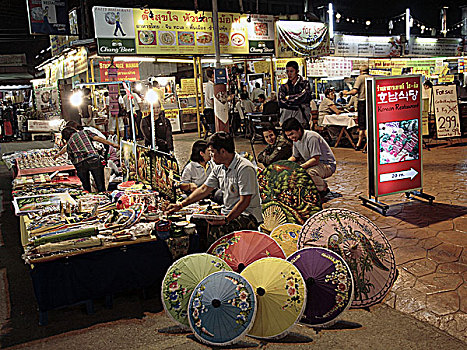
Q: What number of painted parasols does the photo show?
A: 7